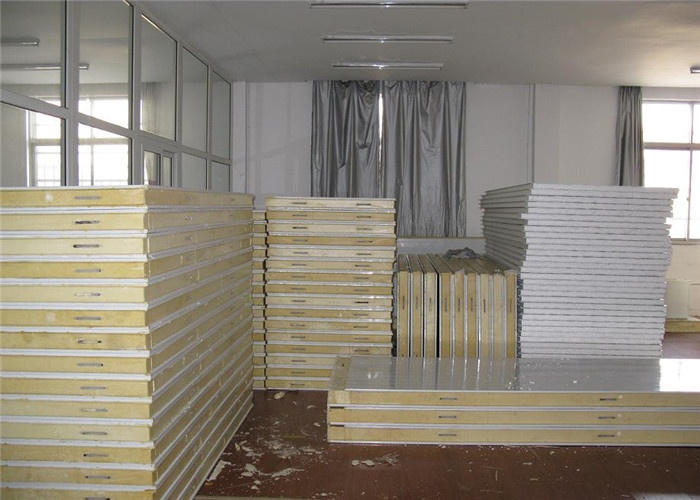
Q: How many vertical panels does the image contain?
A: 9